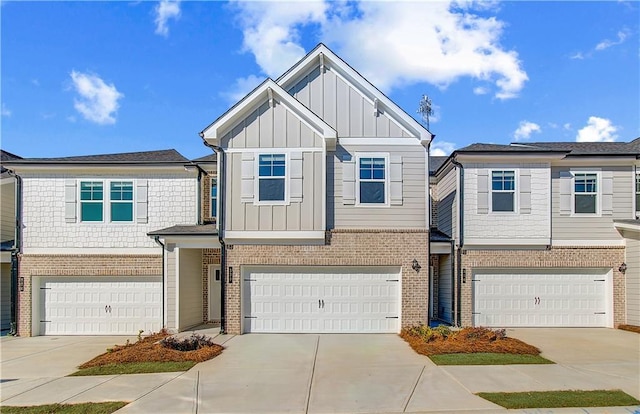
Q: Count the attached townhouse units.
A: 3